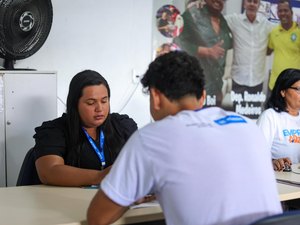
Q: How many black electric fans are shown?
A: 1